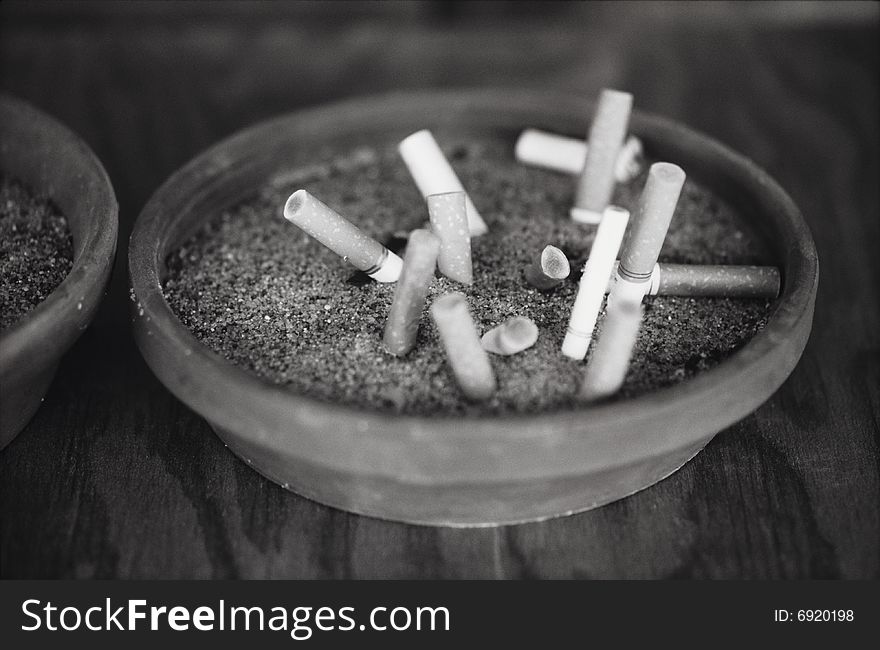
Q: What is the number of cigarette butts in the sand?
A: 13